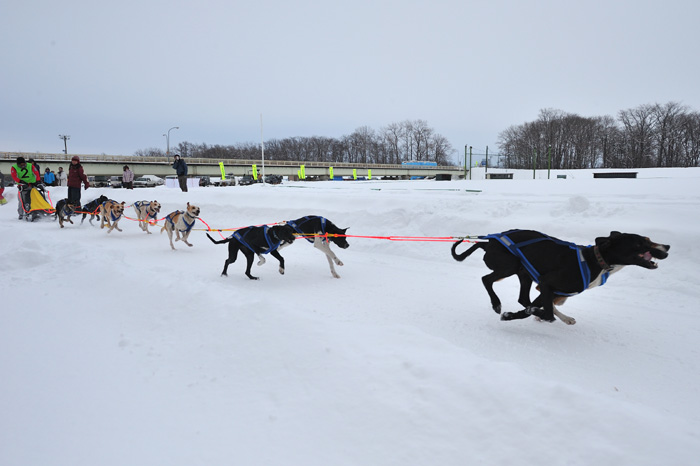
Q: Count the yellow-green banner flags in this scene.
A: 7